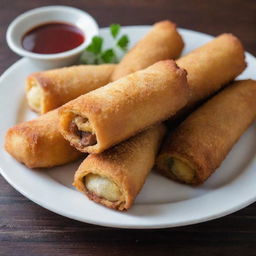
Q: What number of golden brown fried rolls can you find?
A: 7